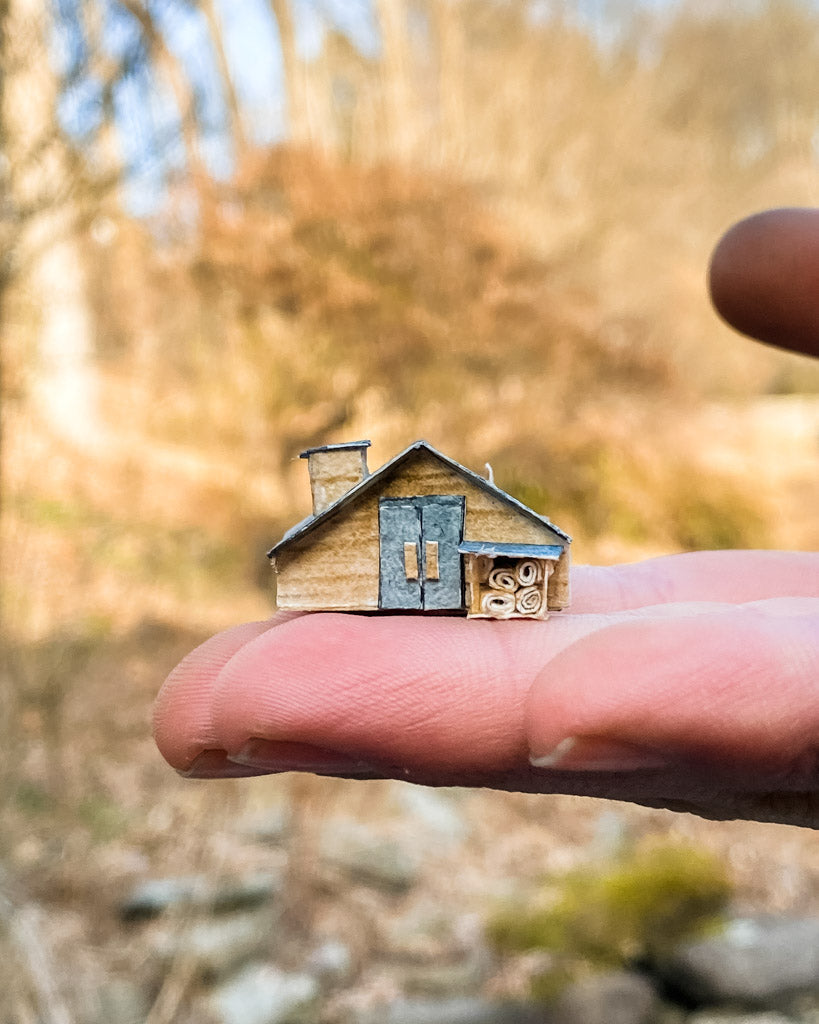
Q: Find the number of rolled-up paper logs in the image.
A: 4